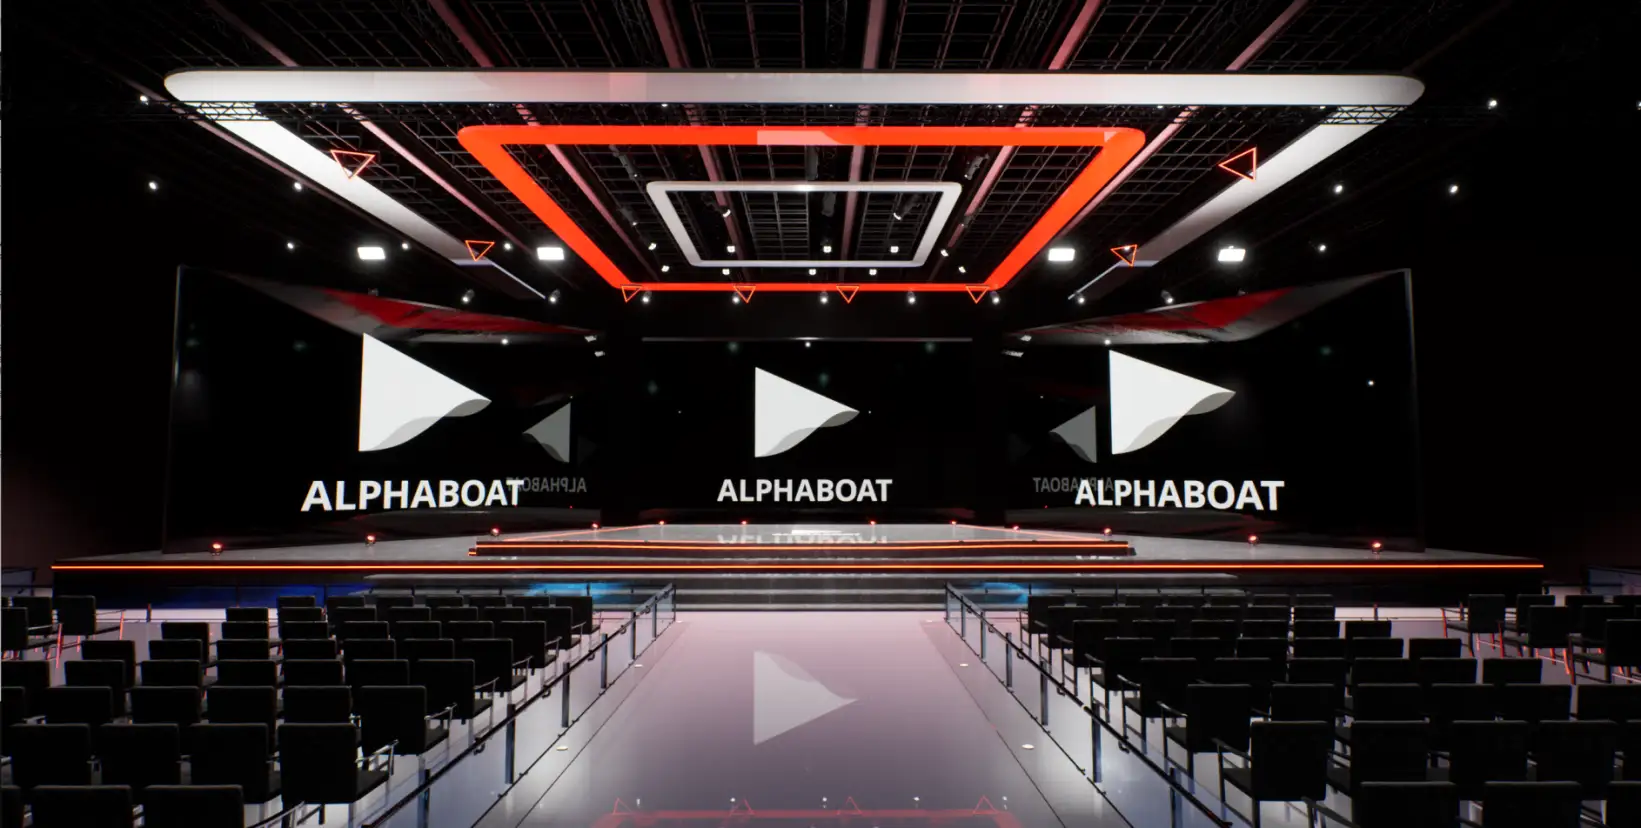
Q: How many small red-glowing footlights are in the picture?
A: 12